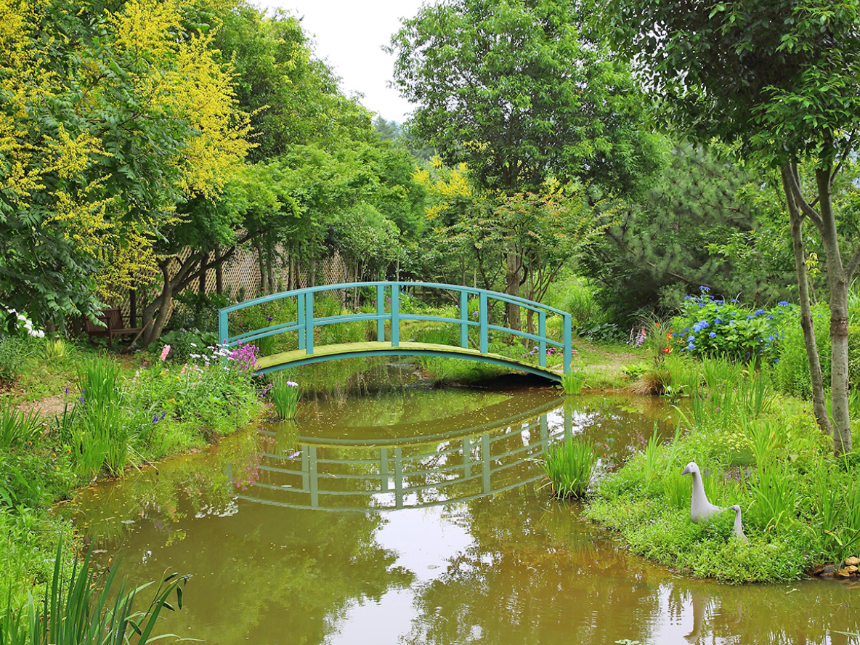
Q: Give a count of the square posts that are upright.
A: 9